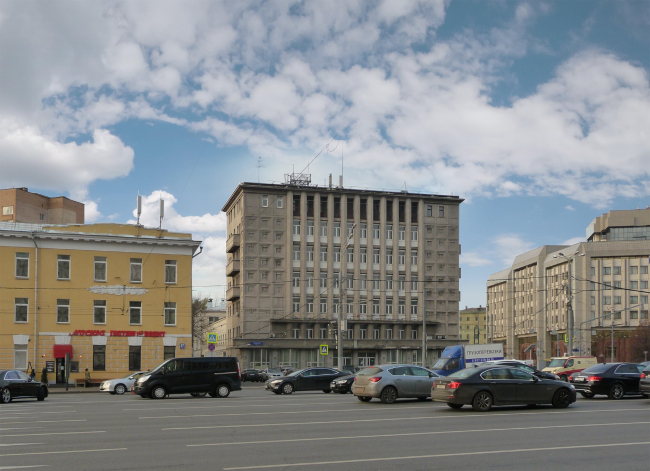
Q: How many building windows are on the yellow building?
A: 14